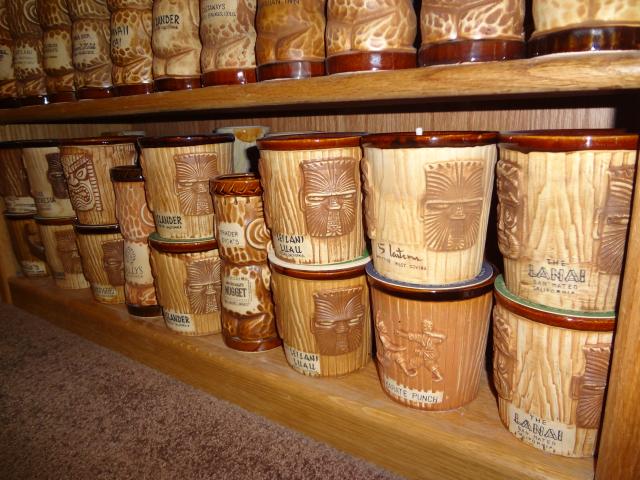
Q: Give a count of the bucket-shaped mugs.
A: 14